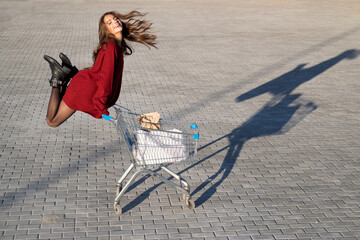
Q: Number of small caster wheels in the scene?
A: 4